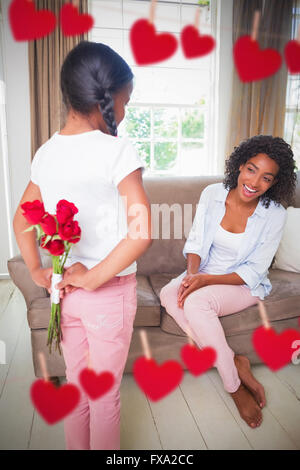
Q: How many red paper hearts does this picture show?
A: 11